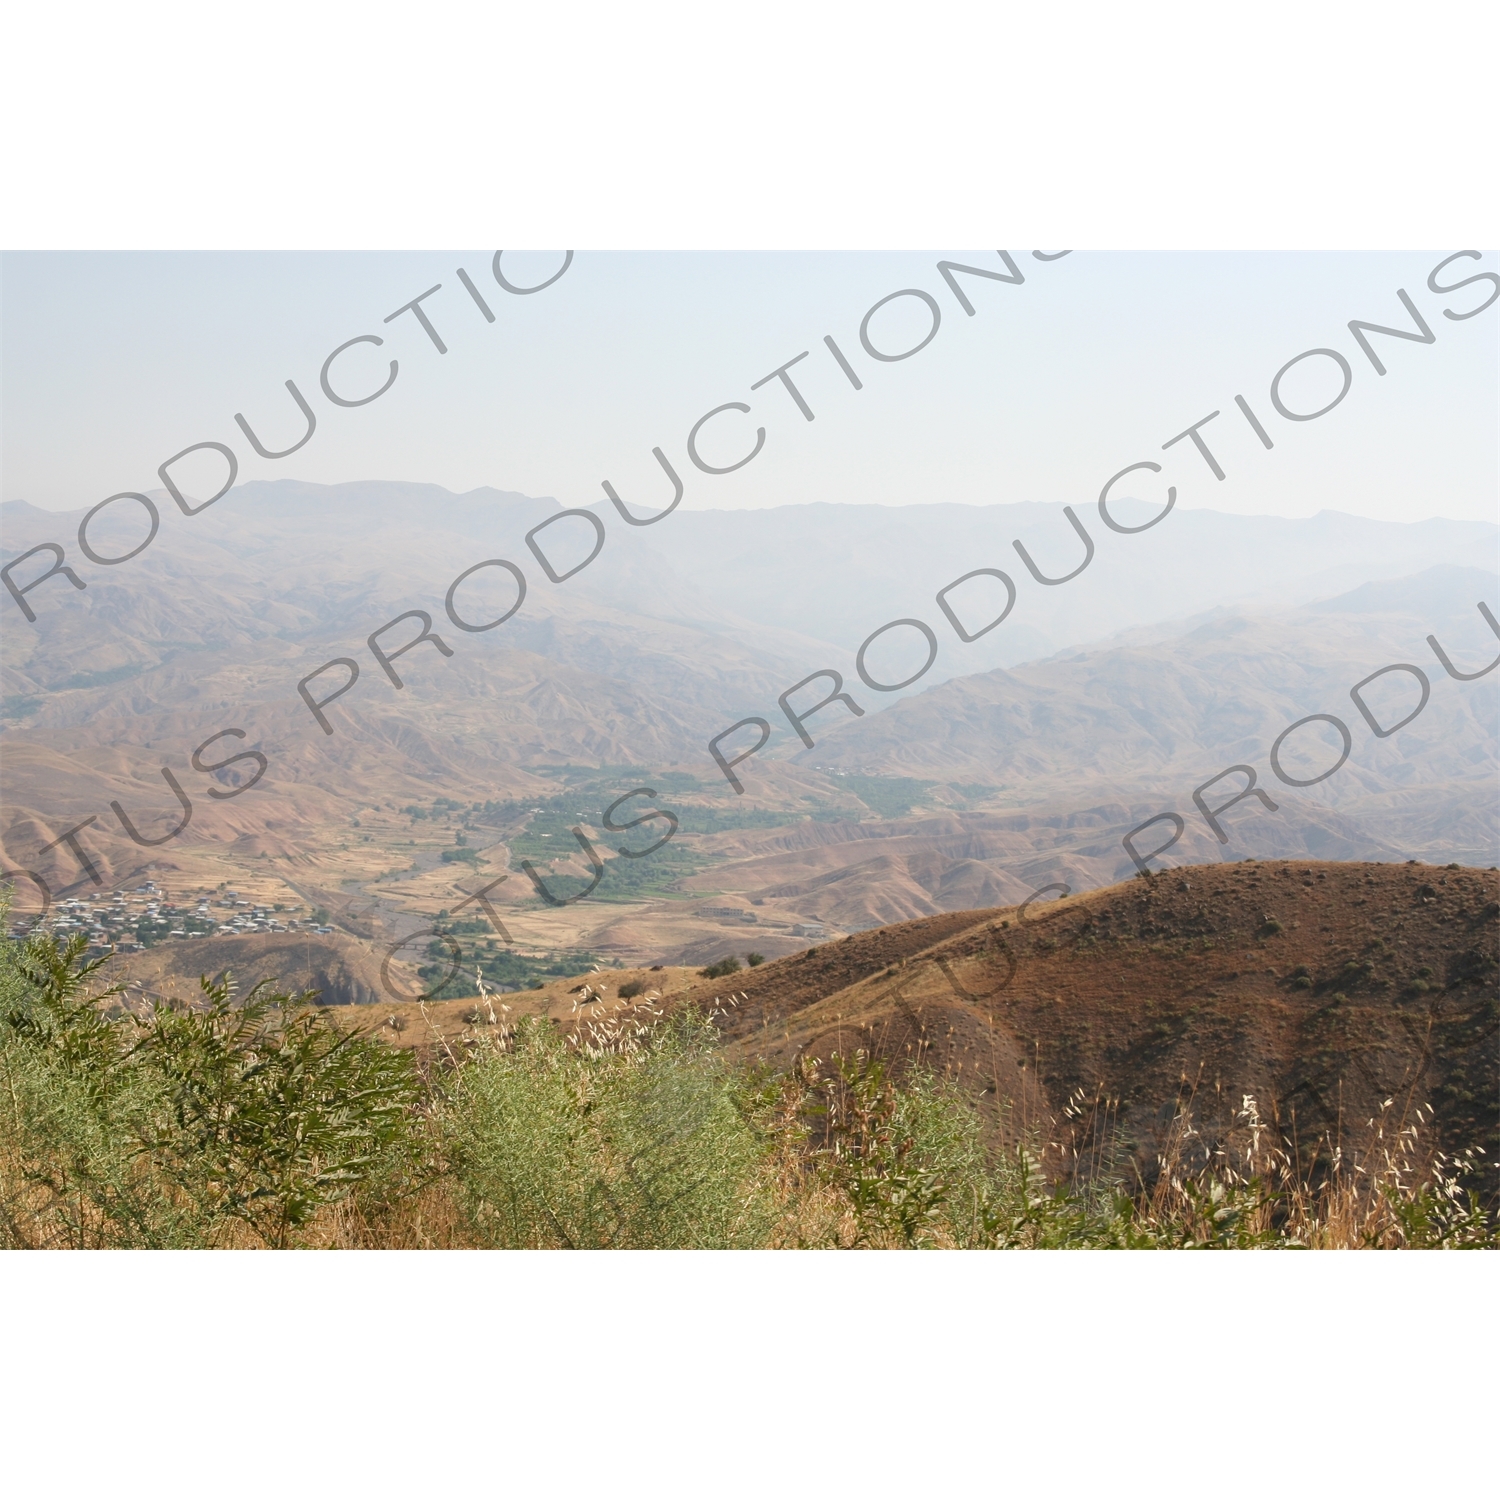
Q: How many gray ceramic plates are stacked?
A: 0